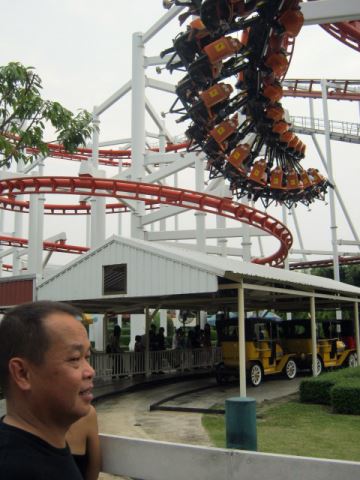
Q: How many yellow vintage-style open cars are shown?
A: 2